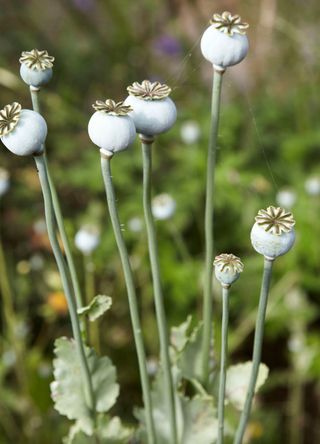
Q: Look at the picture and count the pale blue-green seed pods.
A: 7